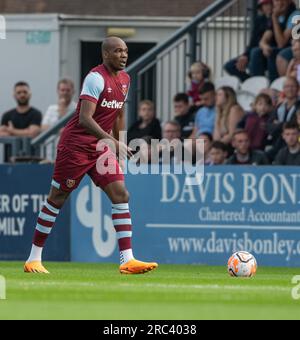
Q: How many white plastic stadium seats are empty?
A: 4